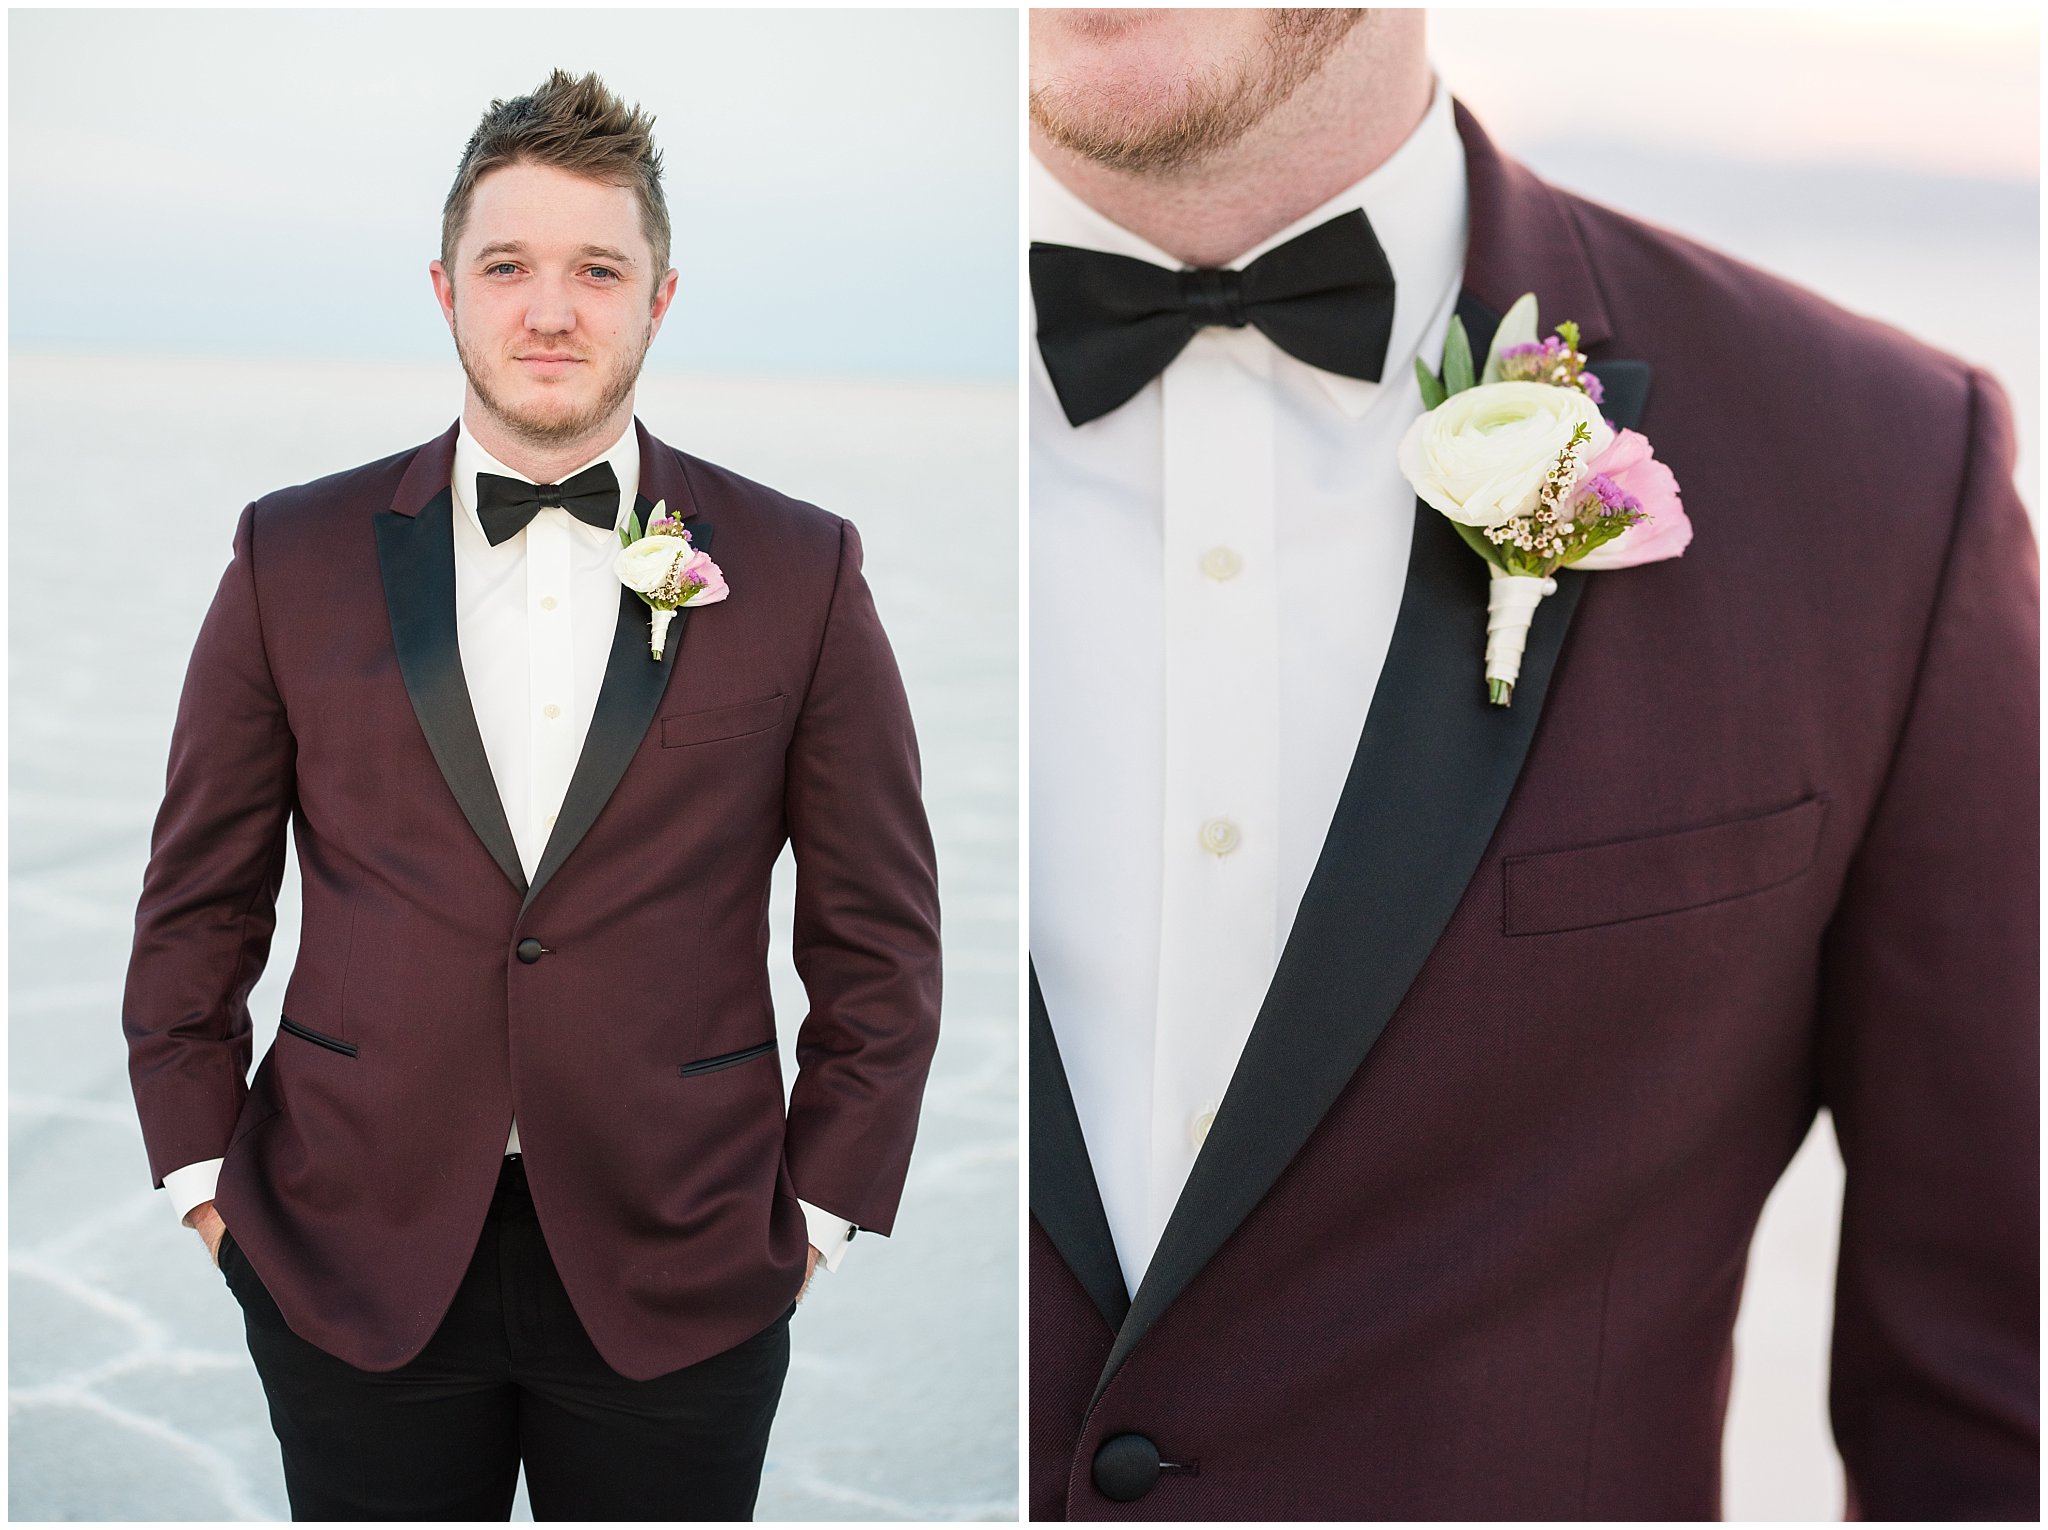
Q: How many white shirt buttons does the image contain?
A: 6